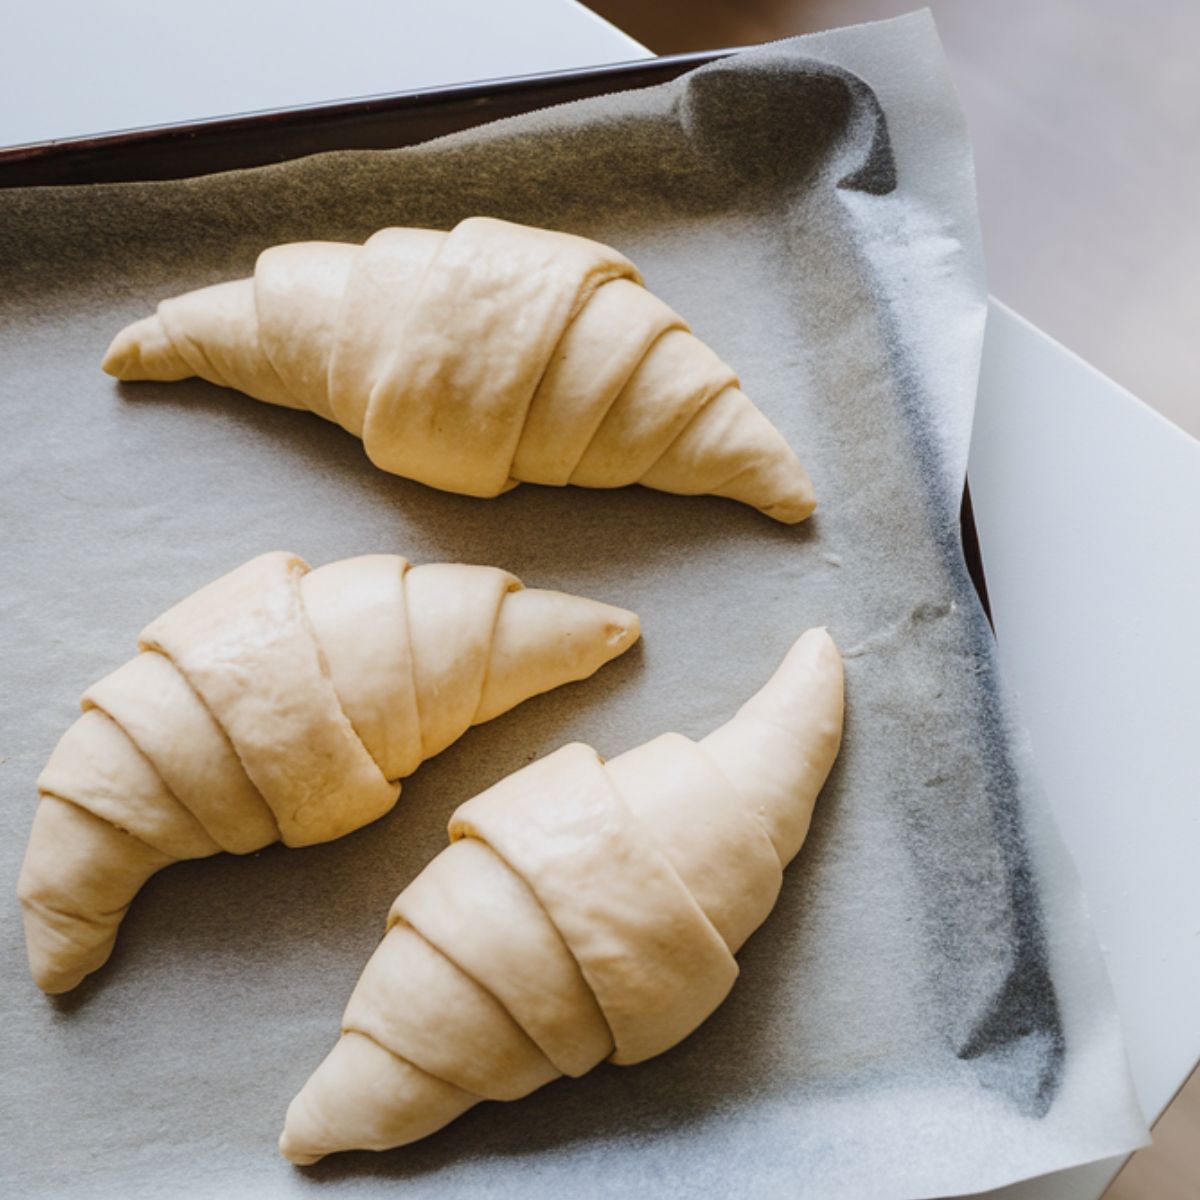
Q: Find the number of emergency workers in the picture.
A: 0